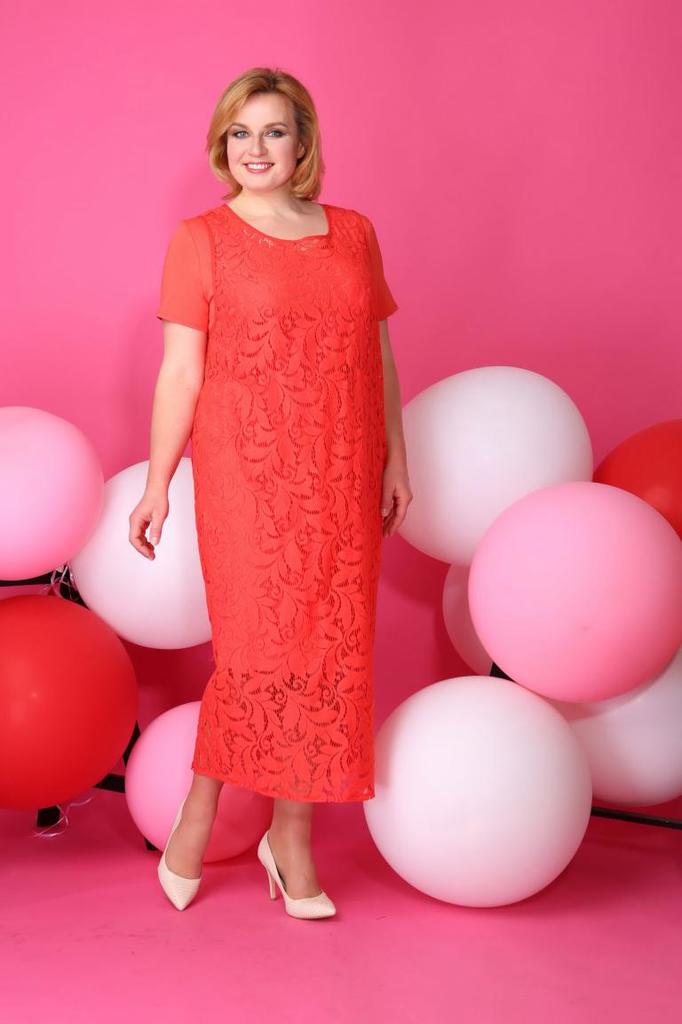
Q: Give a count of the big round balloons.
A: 10